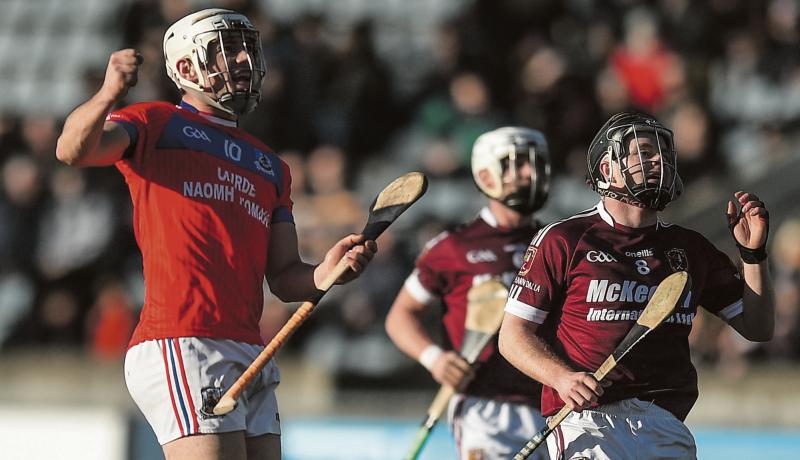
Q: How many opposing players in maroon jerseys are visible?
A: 2